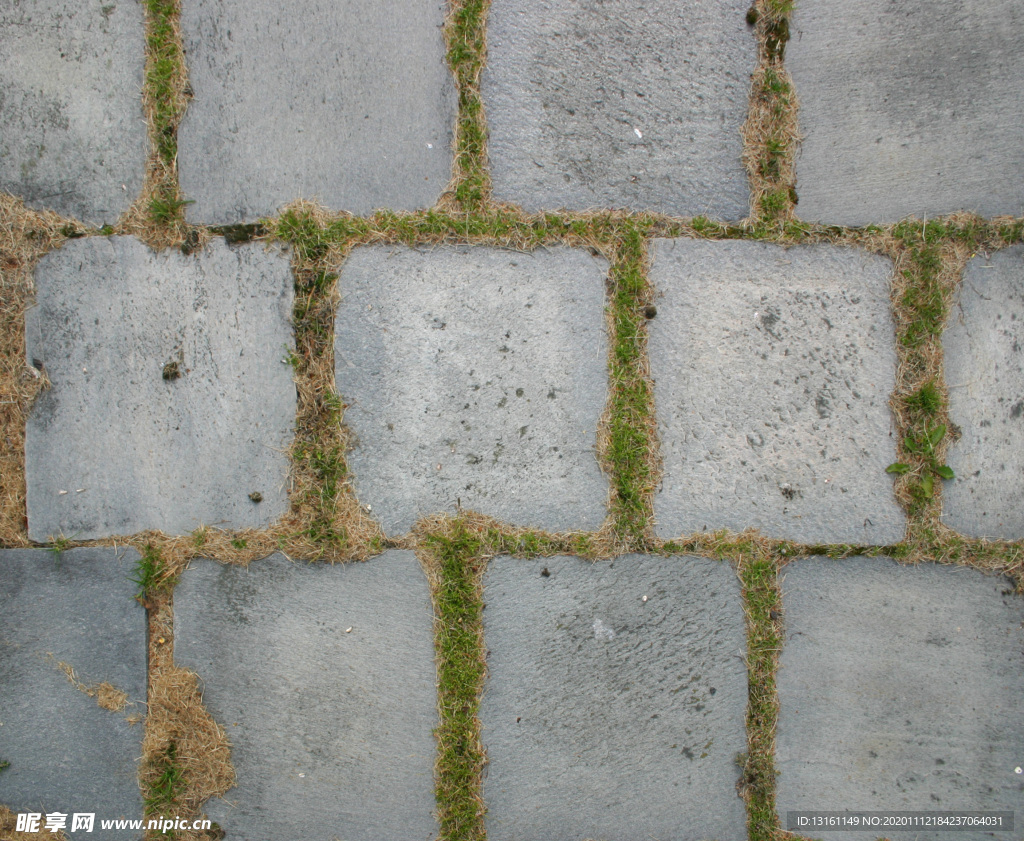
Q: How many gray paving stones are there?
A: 12